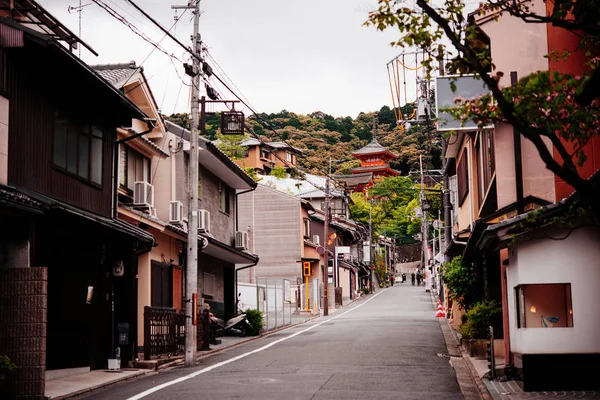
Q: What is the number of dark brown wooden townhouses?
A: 1